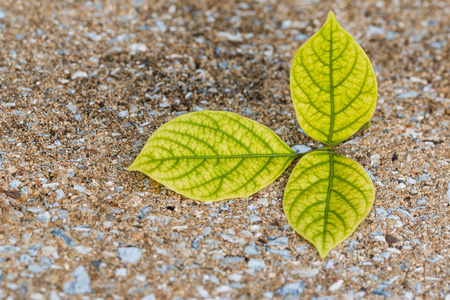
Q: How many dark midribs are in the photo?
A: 3